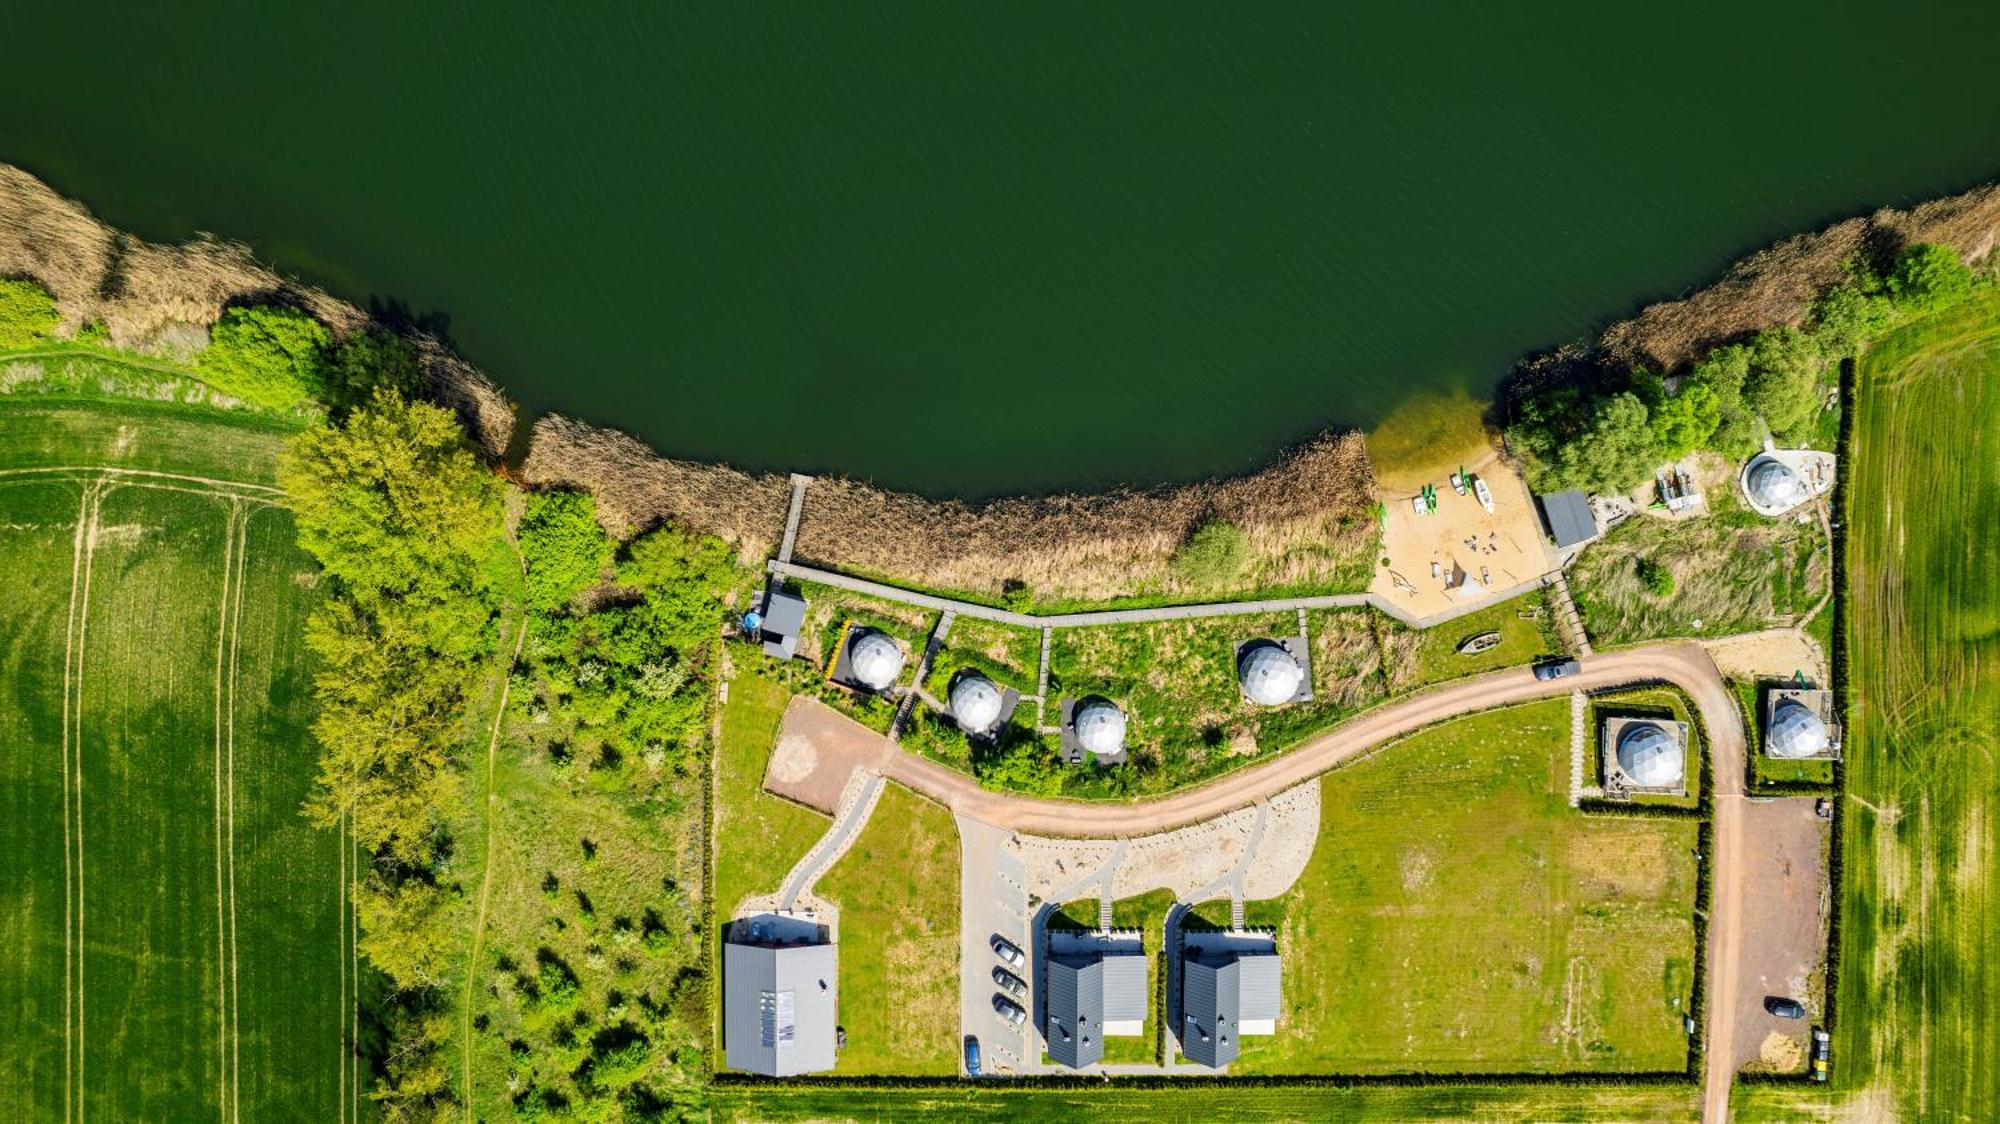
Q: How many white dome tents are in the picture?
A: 7